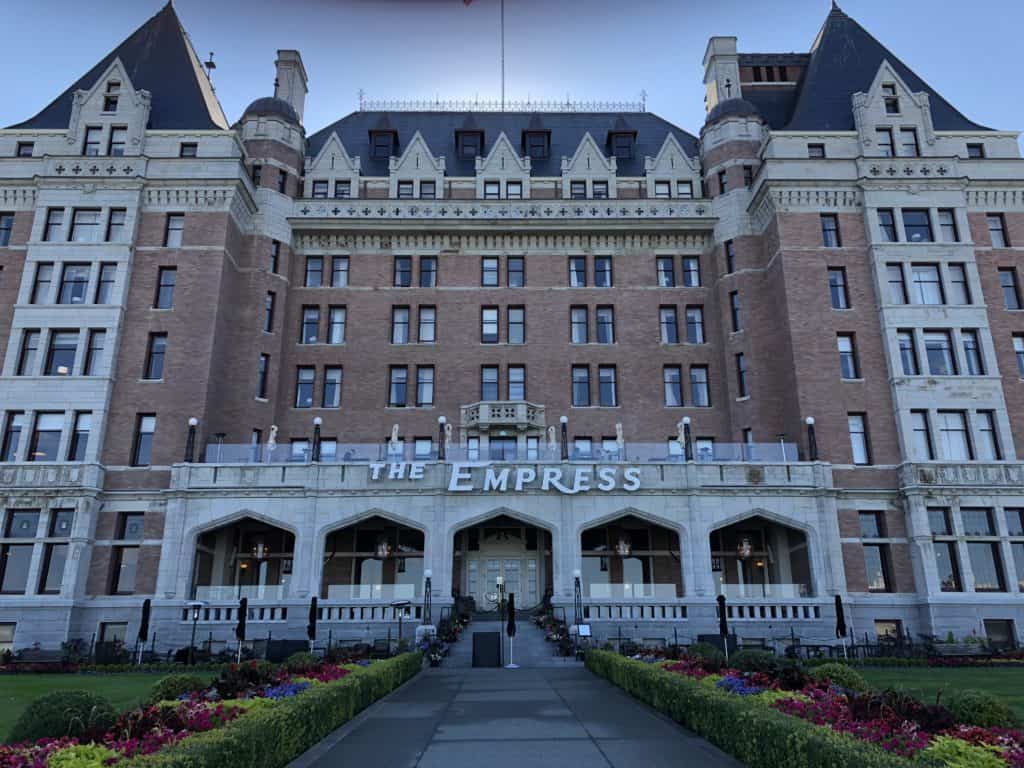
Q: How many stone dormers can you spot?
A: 7